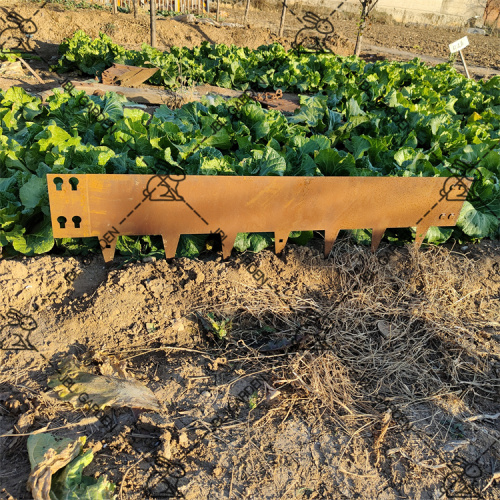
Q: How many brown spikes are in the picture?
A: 7